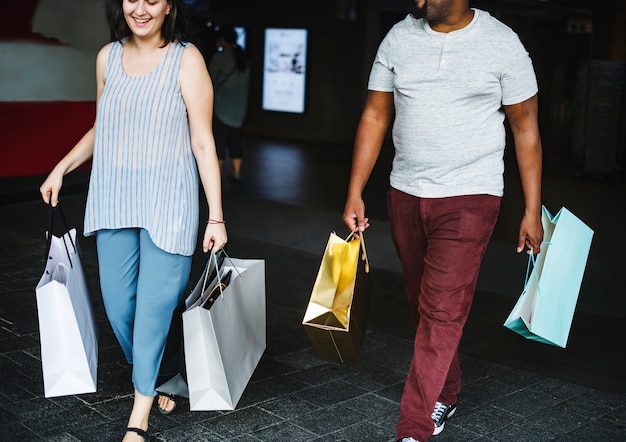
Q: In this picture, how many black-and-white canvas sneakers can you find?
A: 2